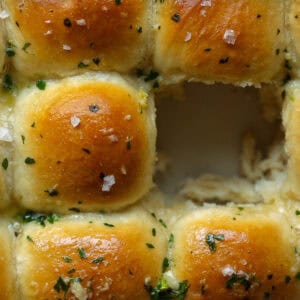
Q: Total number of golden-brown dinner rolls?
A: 5